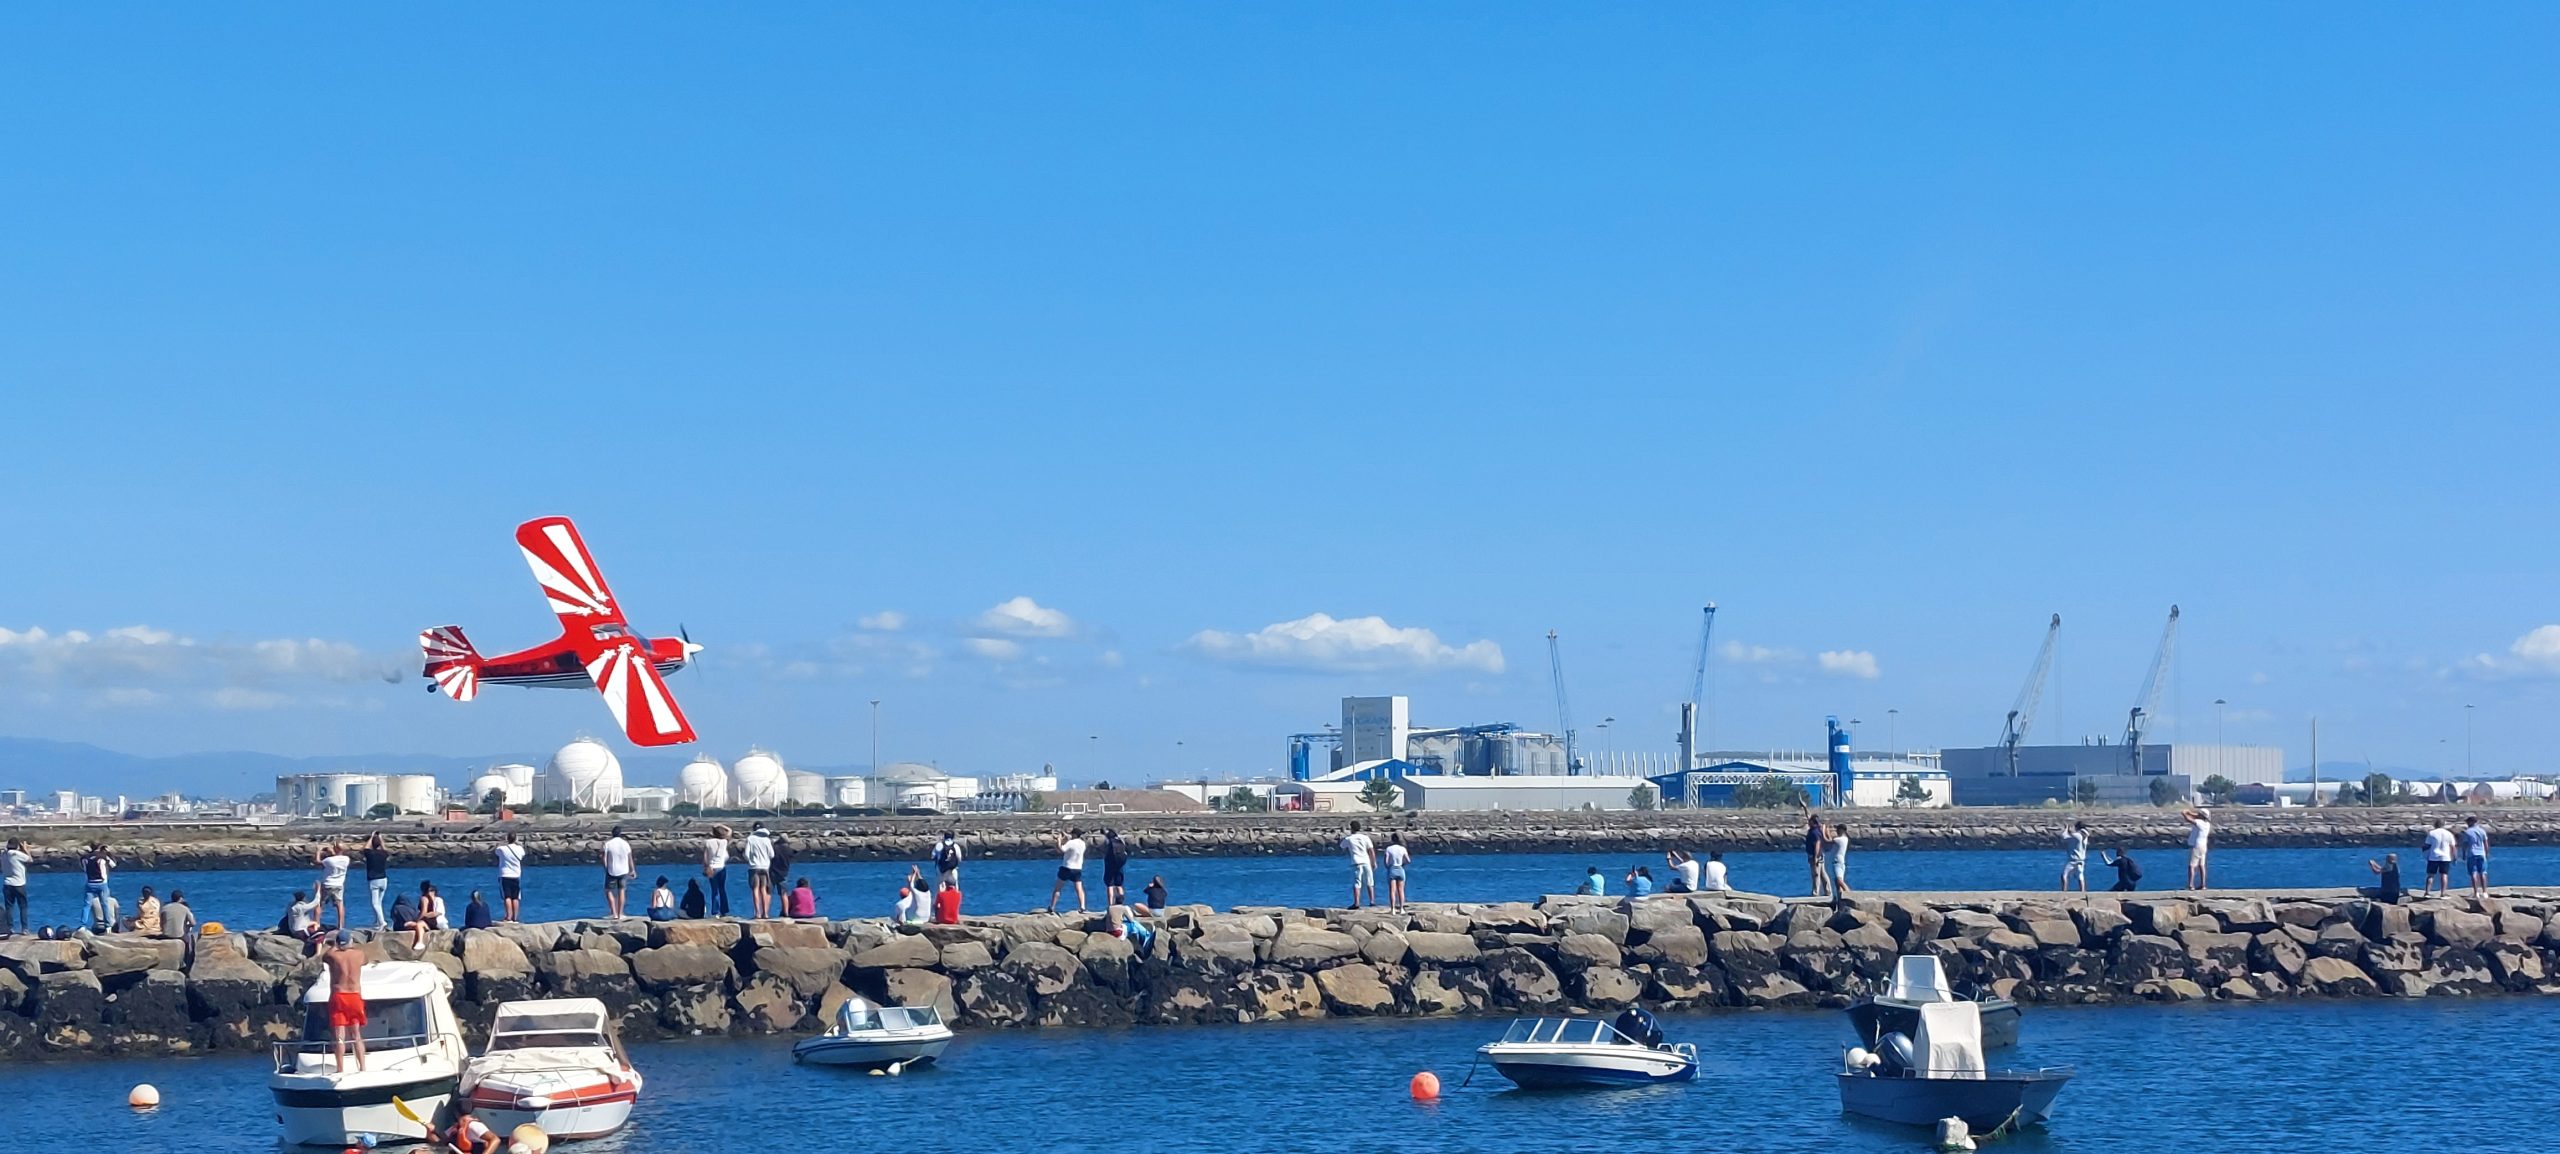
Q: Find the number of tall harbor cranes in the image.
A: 4